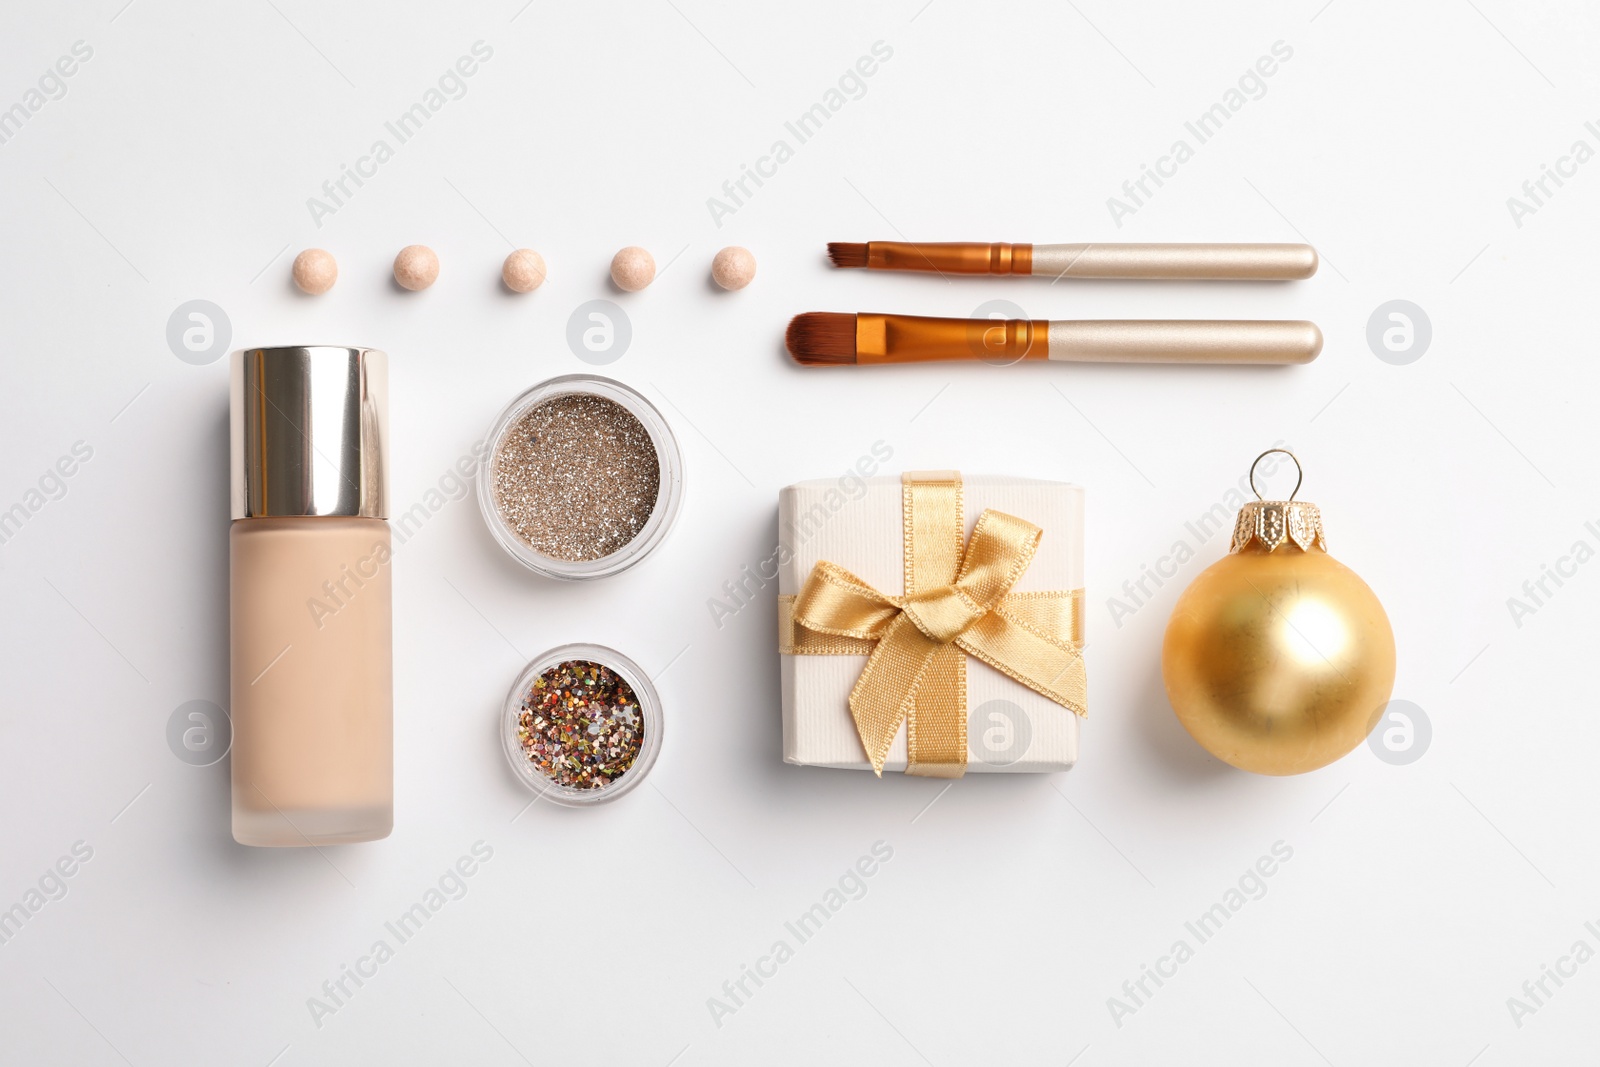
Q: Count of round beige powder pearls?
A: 5